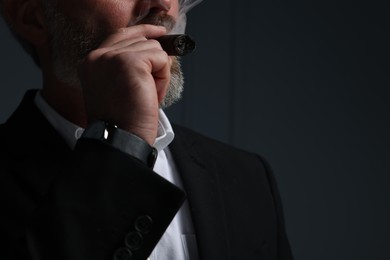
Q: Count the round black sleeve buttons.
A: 3